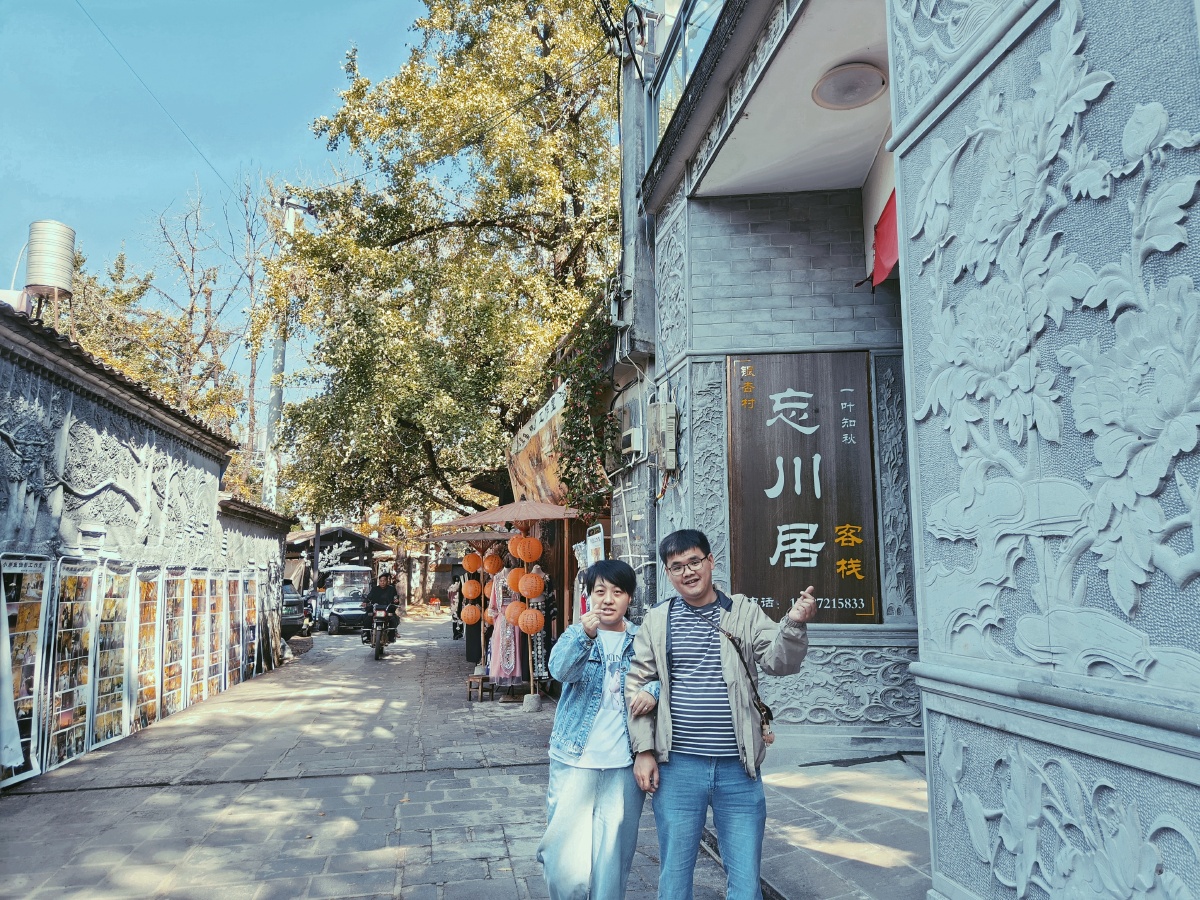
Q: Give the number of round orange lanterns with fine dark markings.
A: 12